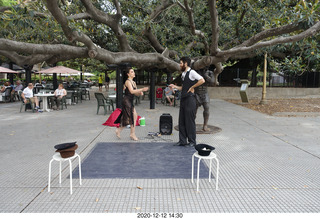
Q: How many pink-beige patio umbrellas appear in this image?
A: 2